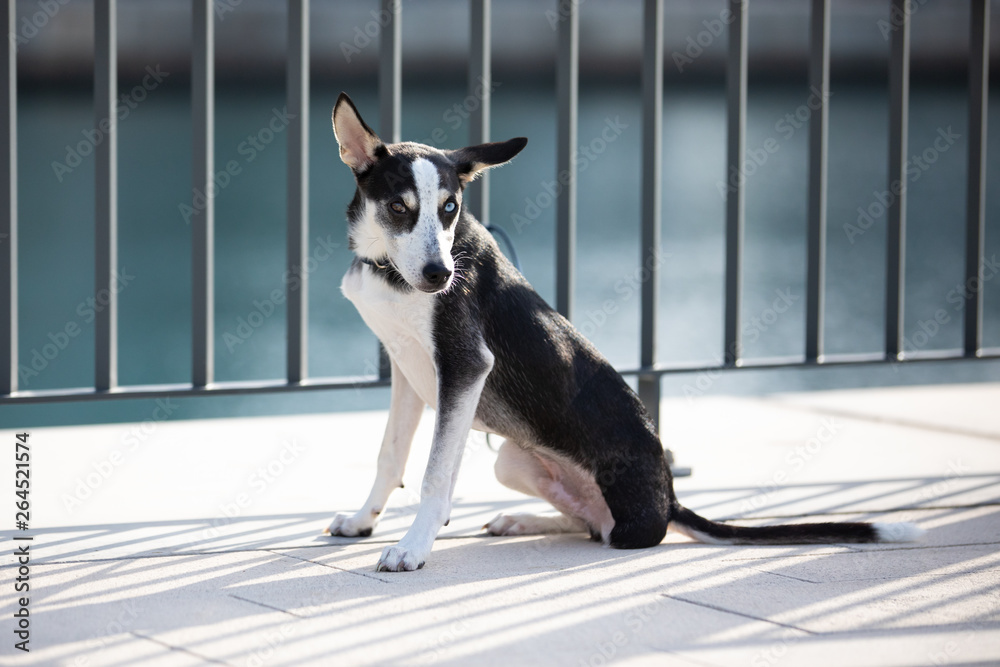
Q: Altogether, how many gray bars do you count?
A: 12